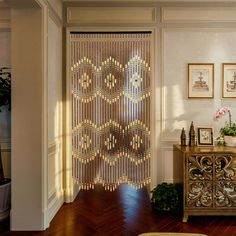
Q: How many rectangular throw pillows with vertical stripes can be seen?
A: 0